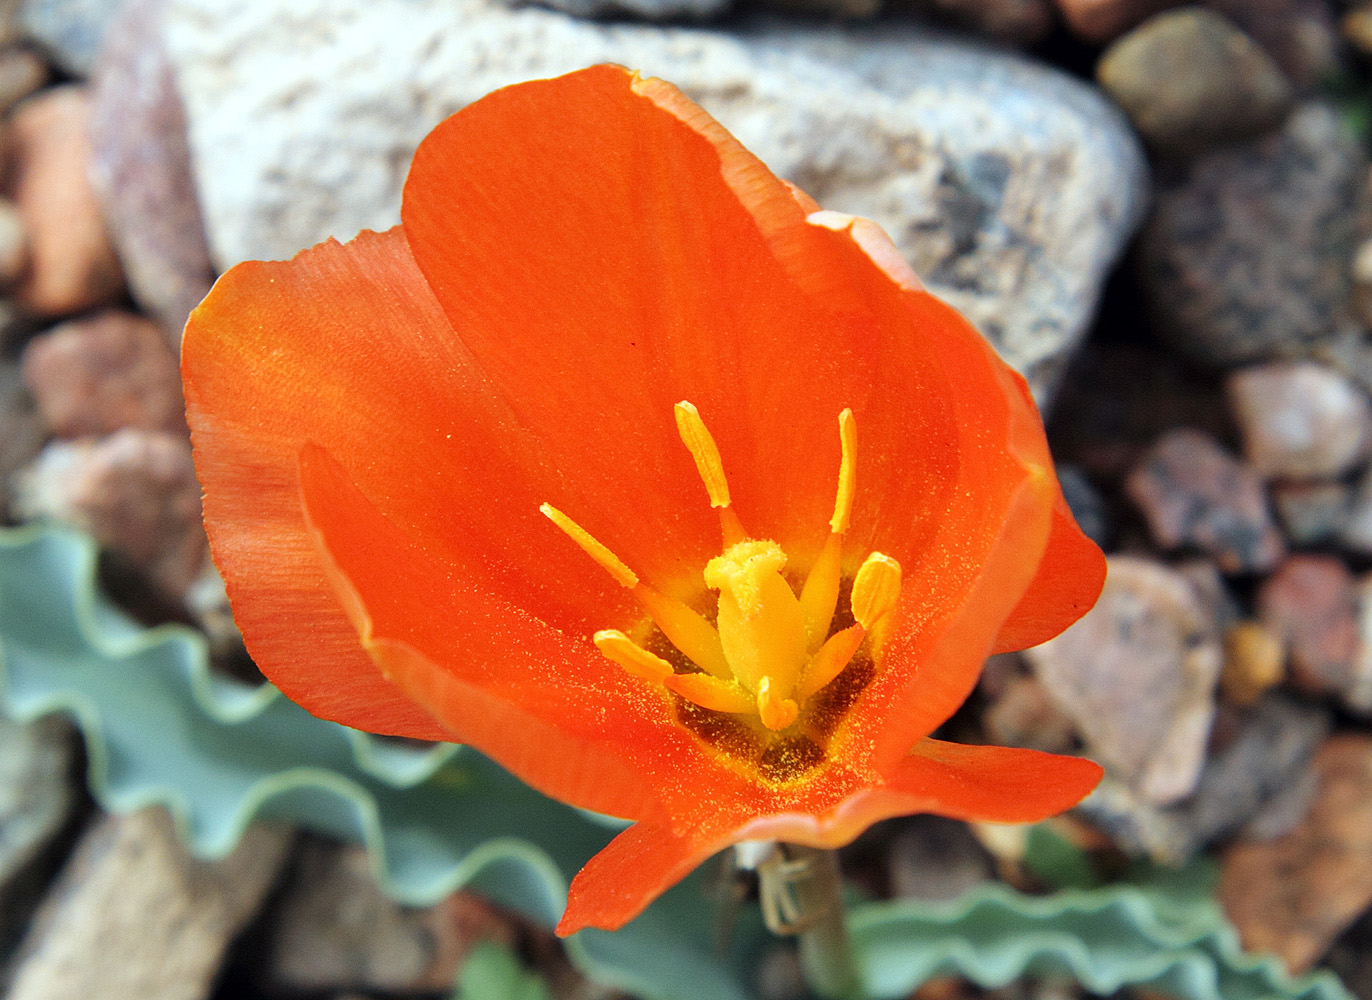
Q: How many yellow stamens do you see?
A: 6